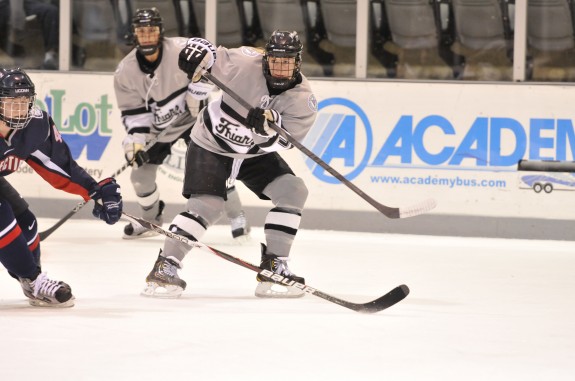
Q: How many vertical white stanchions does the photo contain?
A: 4